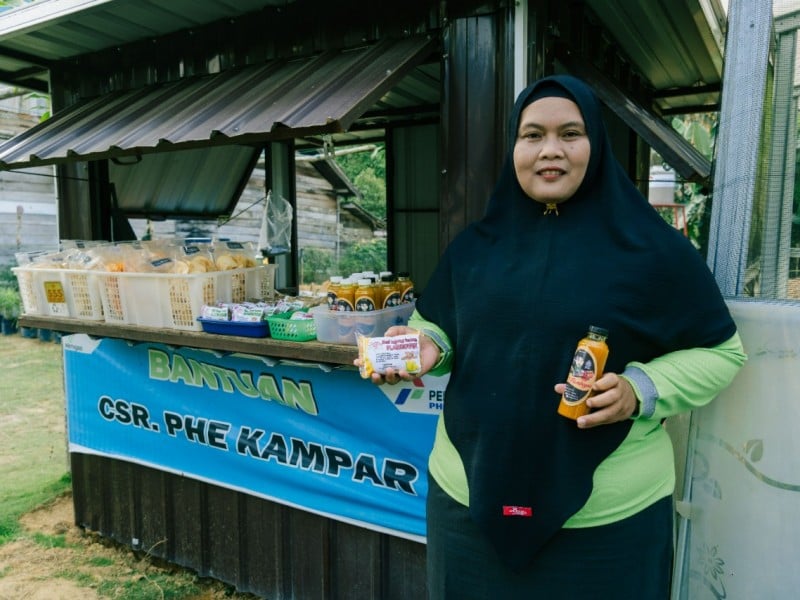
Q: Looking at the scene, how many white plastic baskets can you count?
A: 2